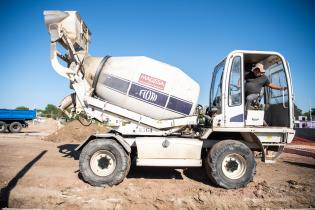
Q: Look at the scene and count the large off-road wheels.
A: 2